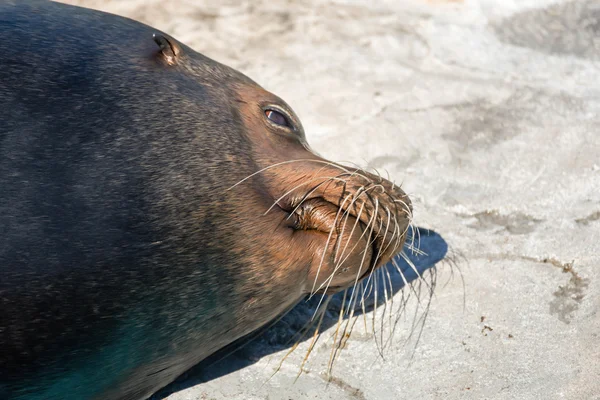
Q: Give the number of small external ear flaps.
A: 1